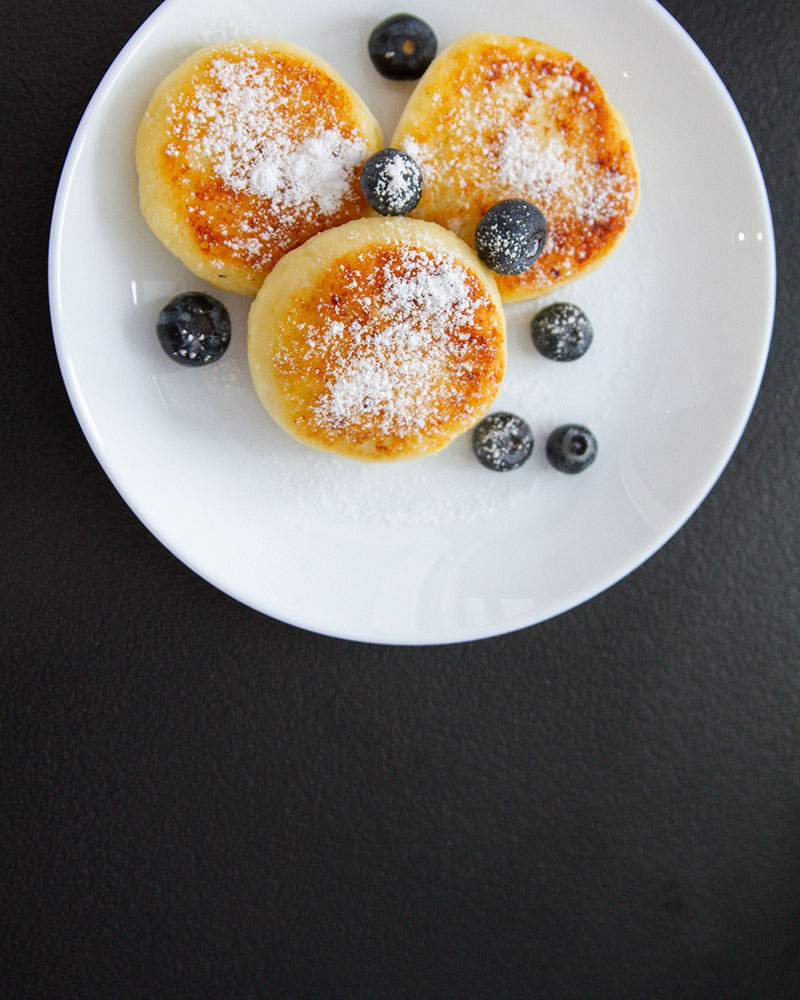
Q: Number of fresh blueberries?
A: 7